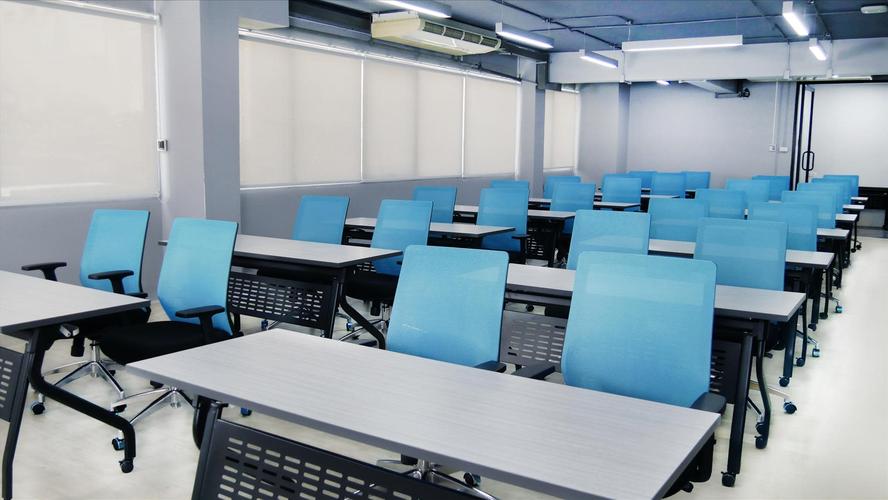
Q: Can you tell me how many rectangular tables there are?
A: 14